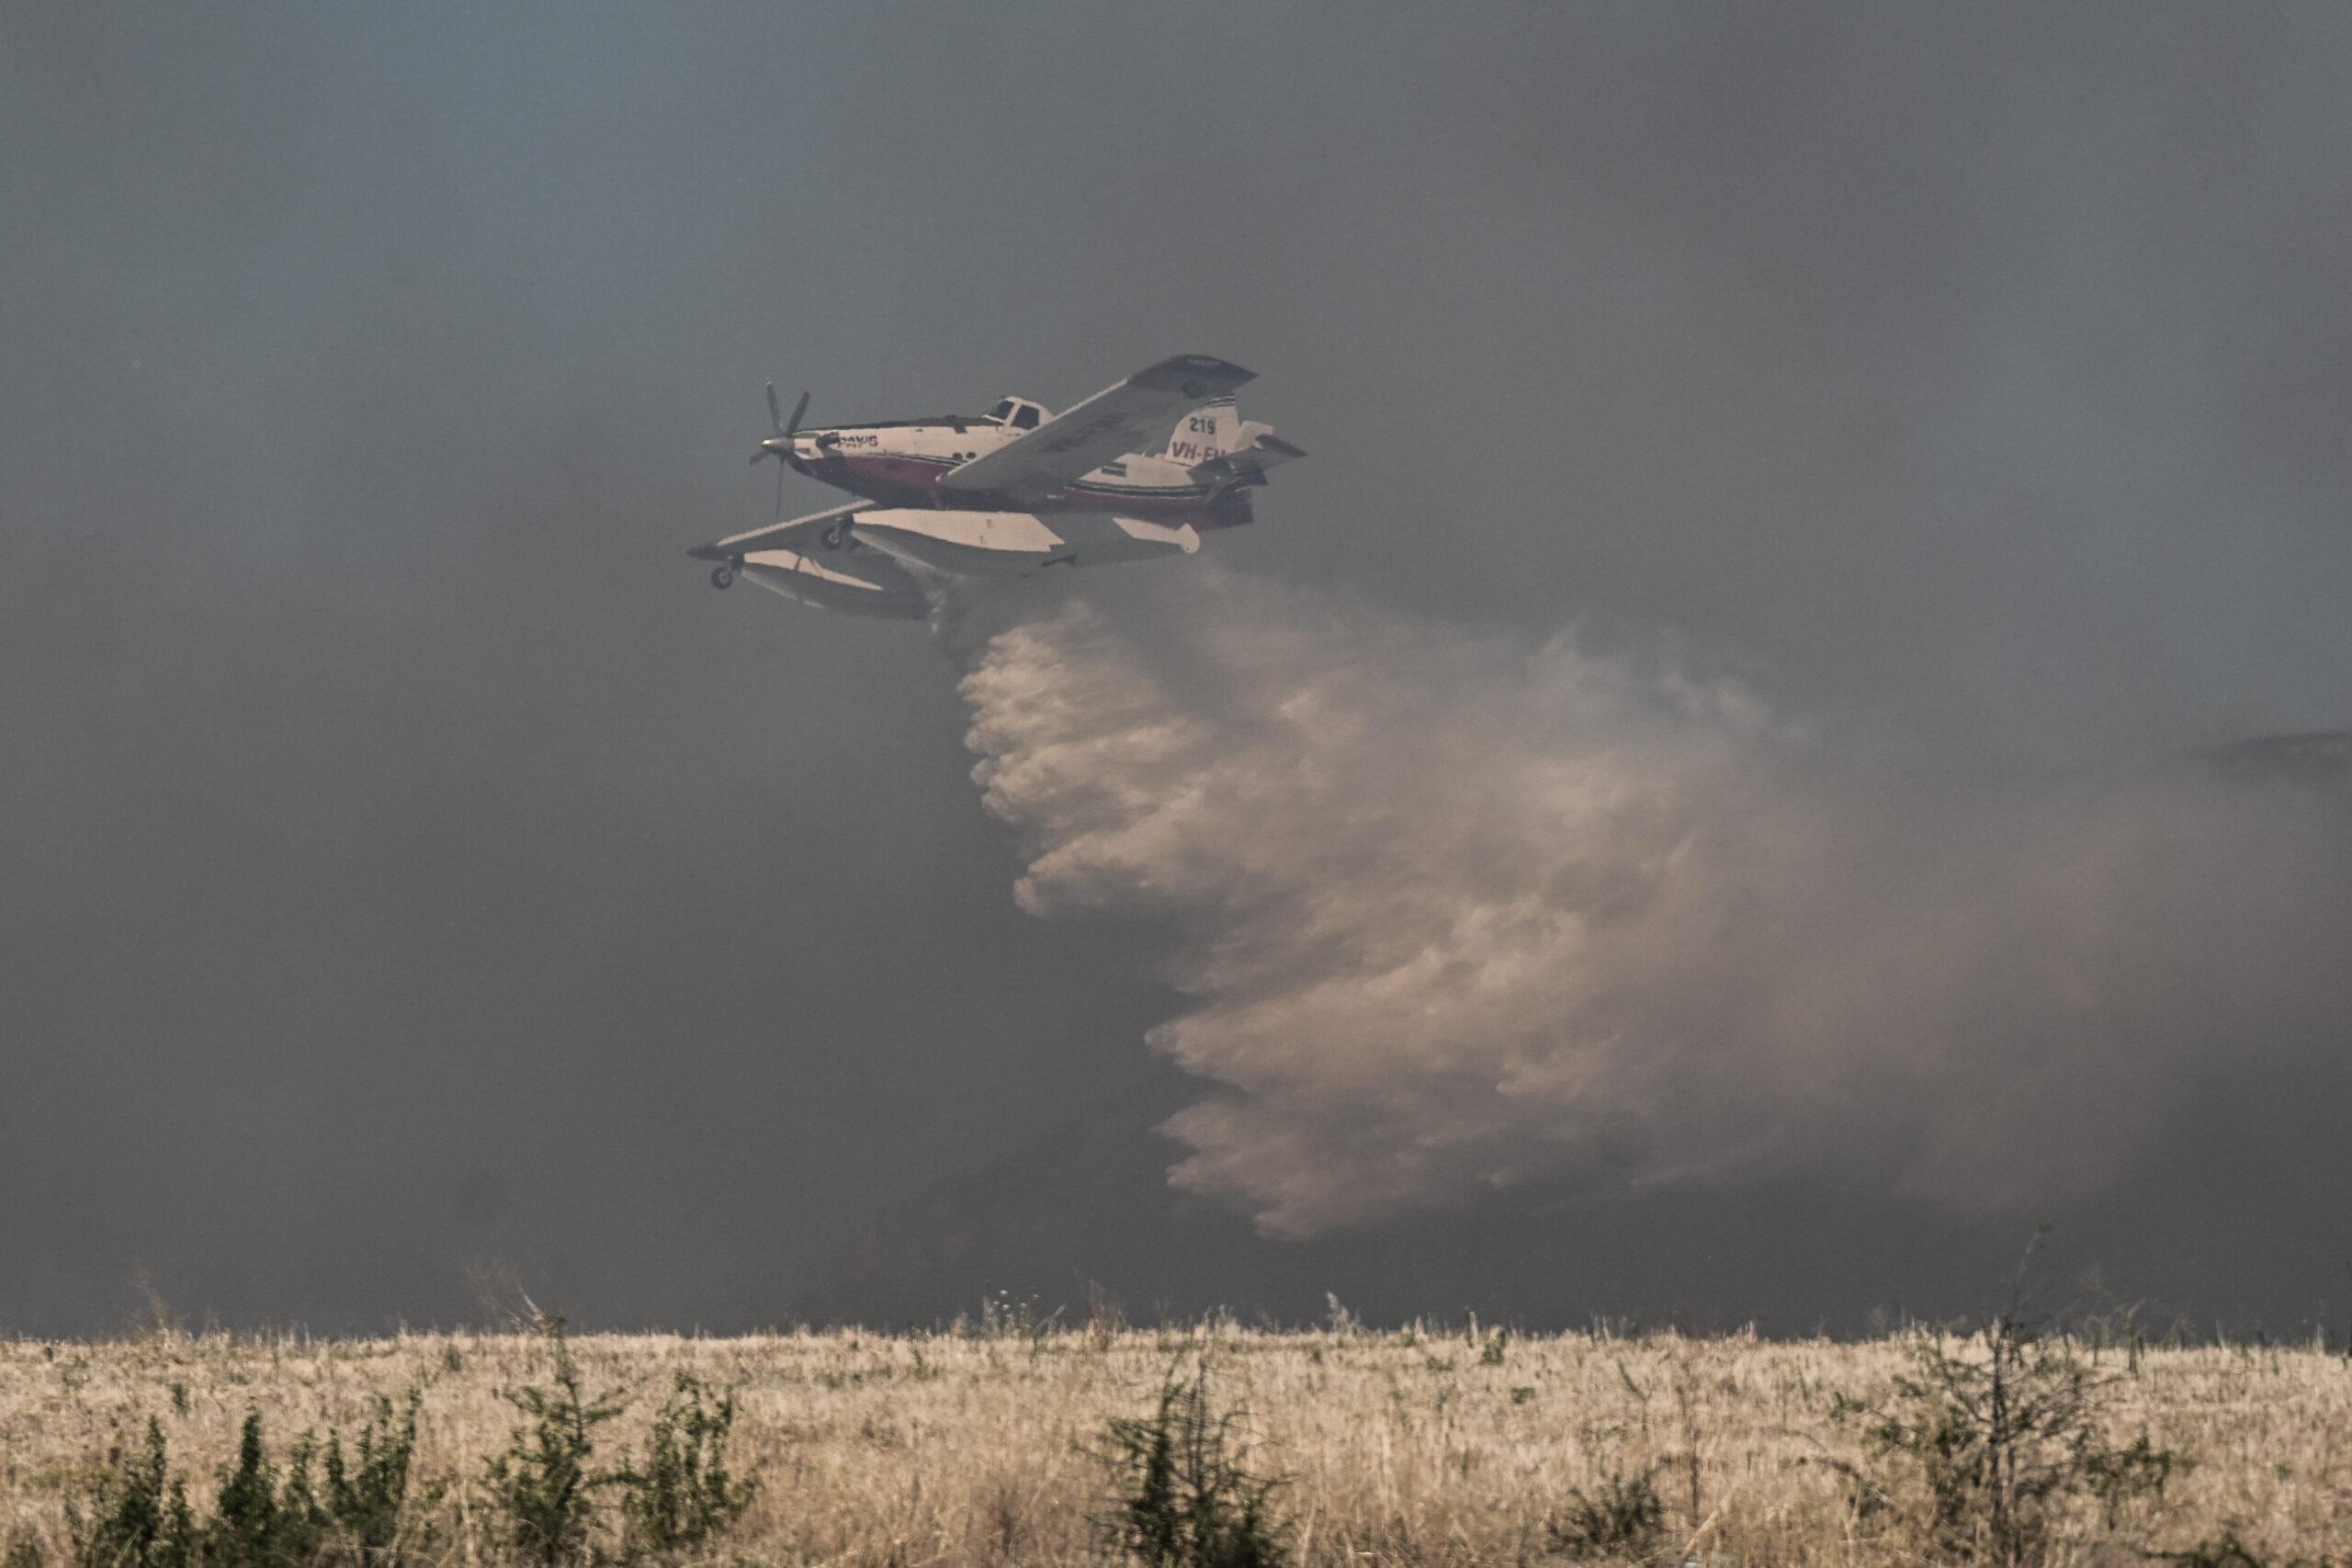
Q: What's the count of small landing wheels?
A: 2